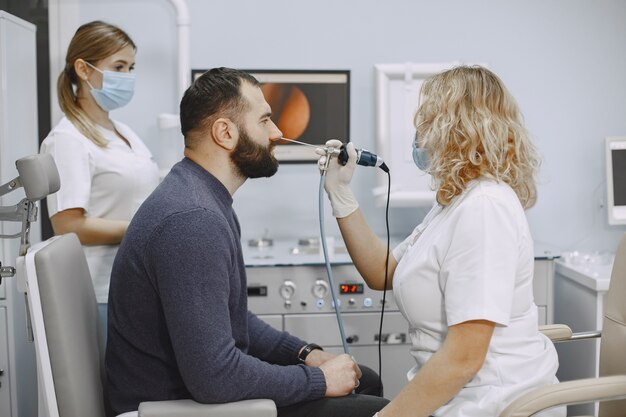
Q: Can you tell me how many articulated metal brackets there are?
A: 1